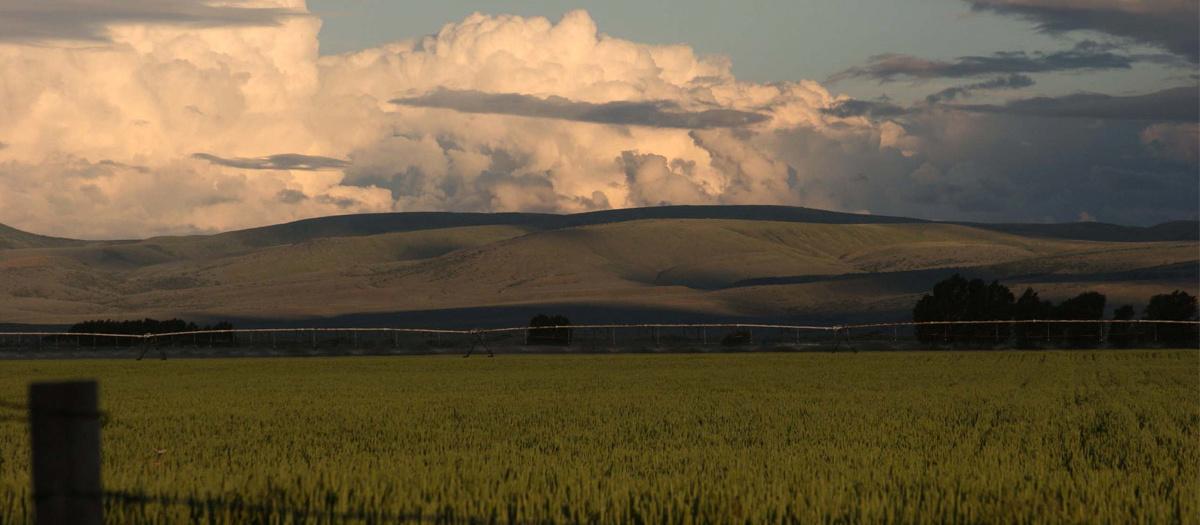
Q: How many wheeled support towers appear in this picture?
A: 3